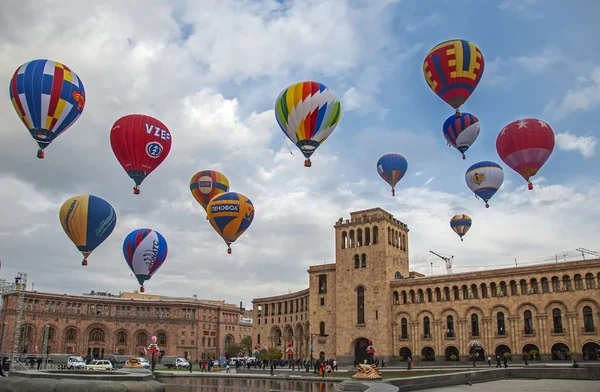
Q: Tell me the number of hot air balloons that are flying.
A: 13